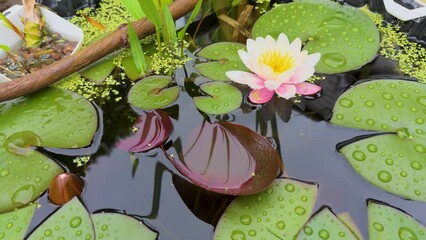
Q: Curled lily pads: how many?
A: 2